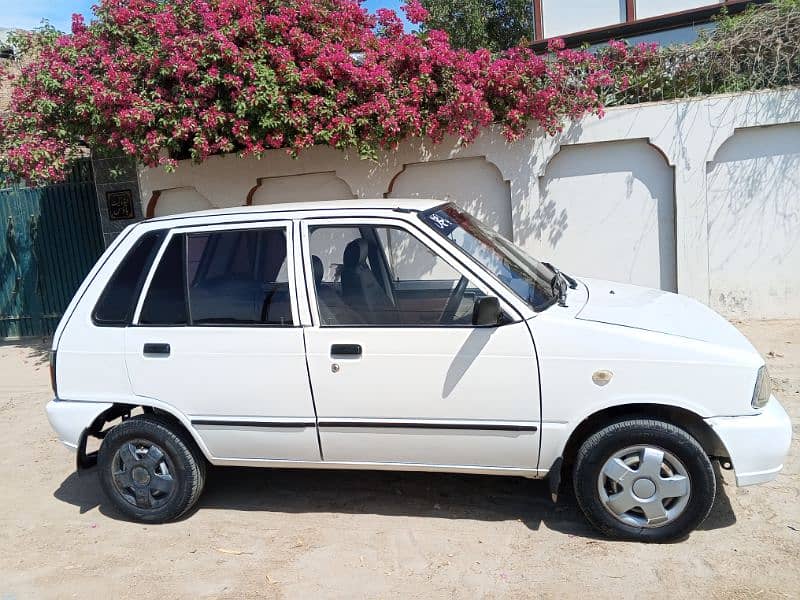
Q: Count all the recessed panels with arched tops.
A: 5